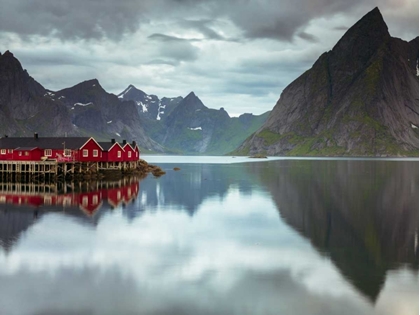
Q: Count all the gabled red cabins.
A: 4